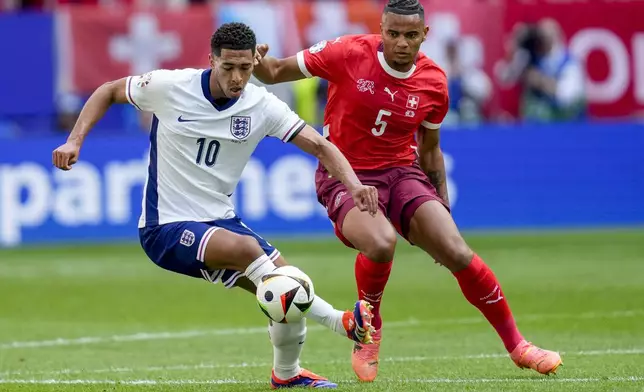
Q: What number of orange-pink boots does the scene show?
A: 2